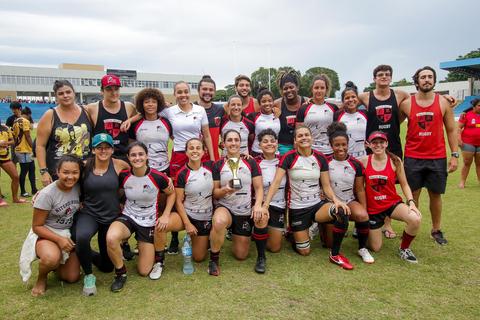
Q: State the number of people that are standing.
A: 13